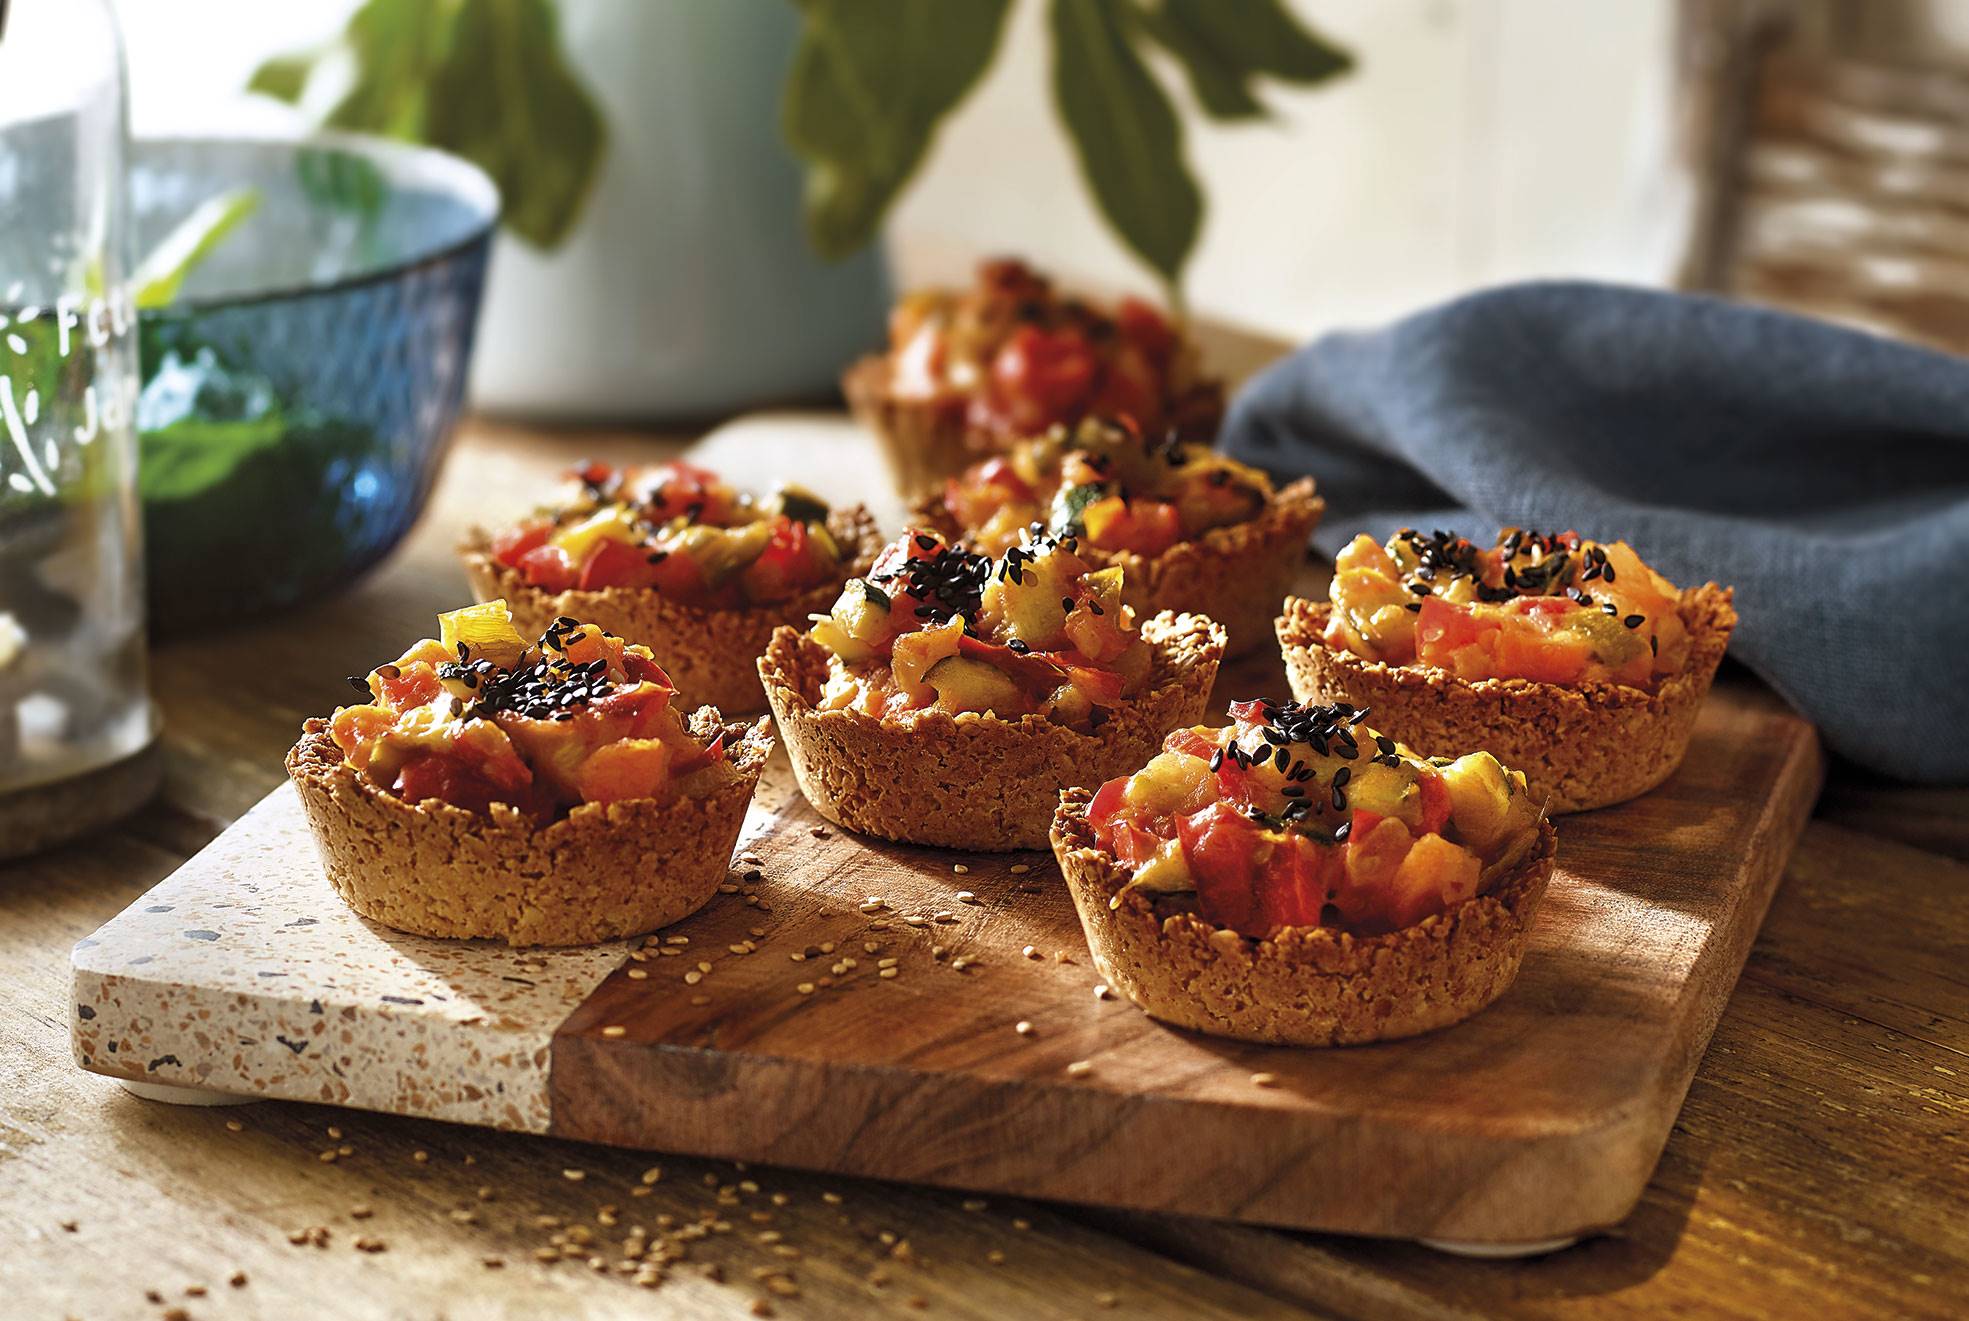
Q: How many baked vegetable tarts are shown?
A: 7